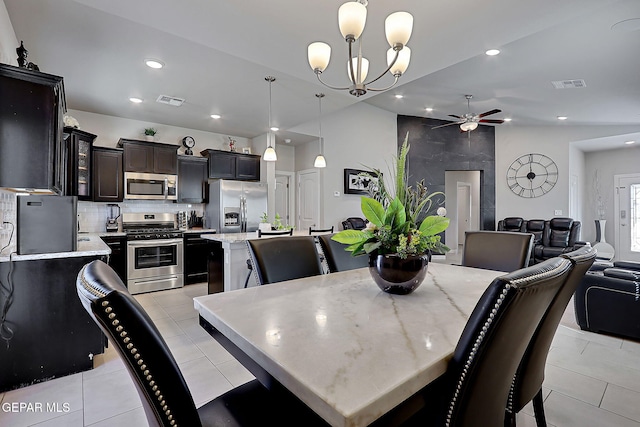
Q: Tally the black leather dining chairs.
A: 6